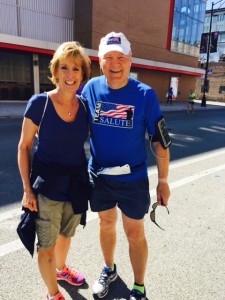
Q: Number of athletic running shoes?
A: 4